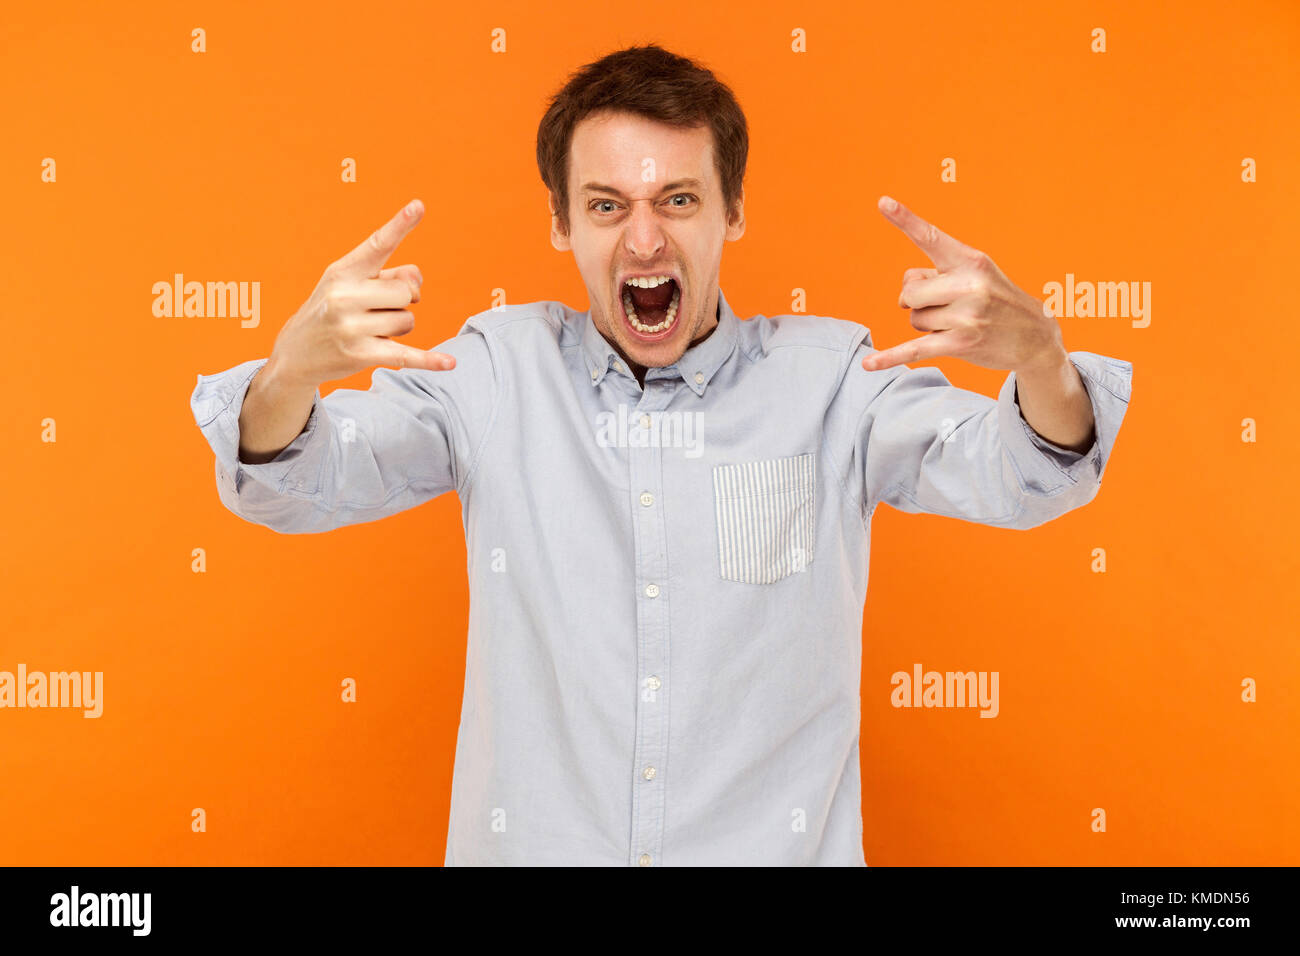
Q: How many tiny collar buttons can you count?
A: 2